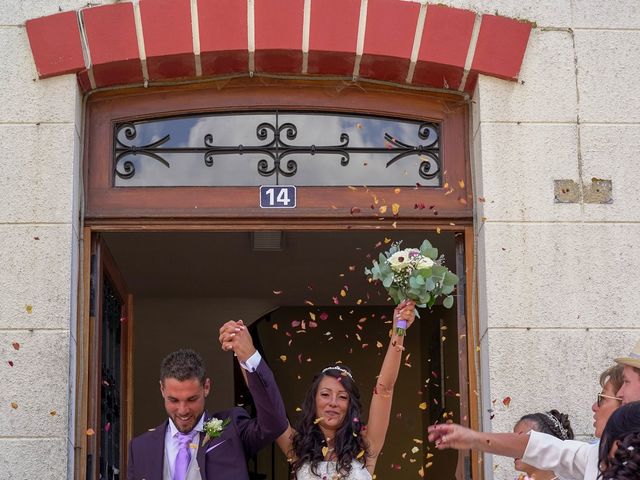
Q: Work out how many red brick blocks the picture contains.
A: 9